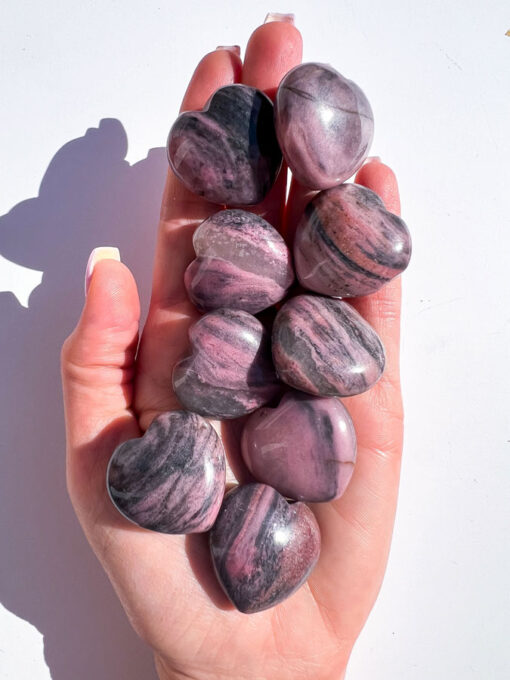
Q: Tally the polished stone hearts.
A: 9